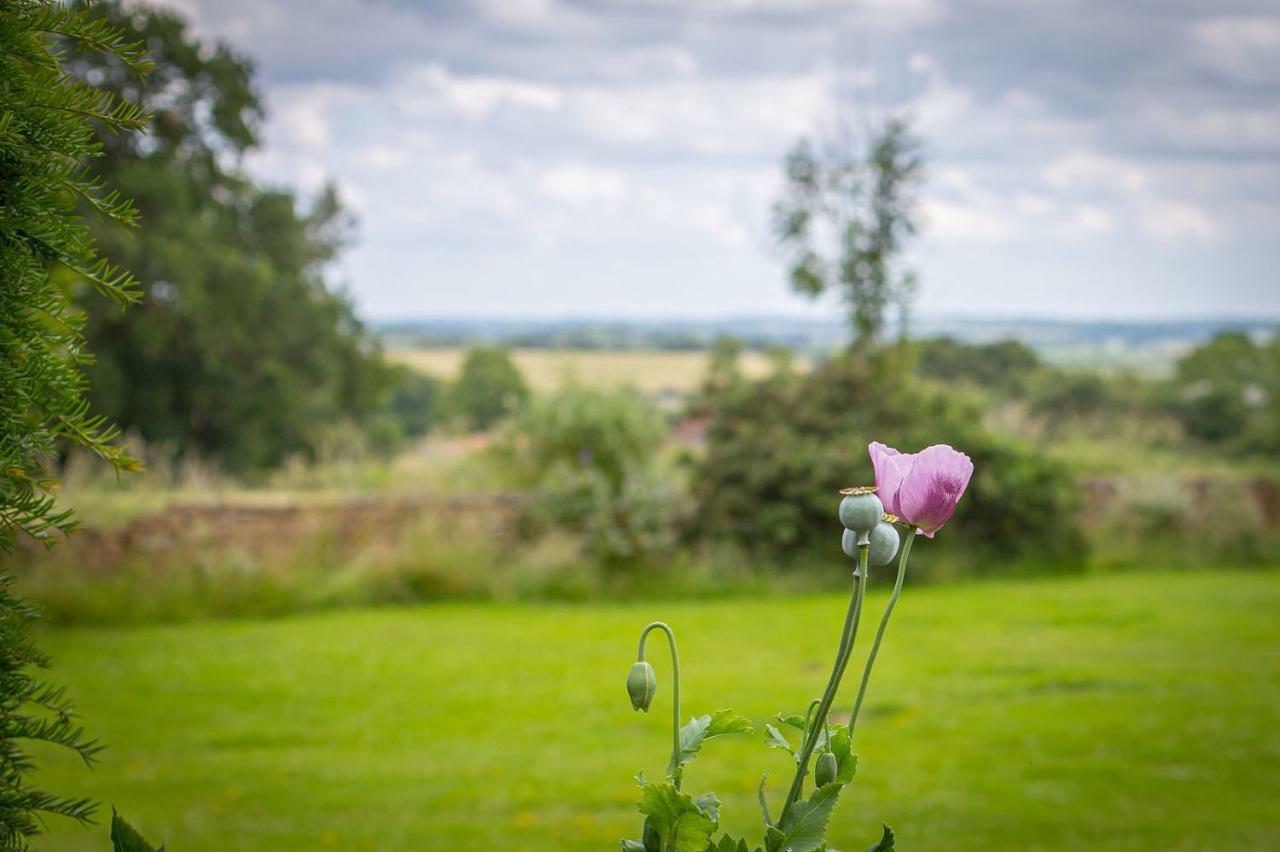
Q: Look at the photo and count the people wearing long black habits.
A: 0